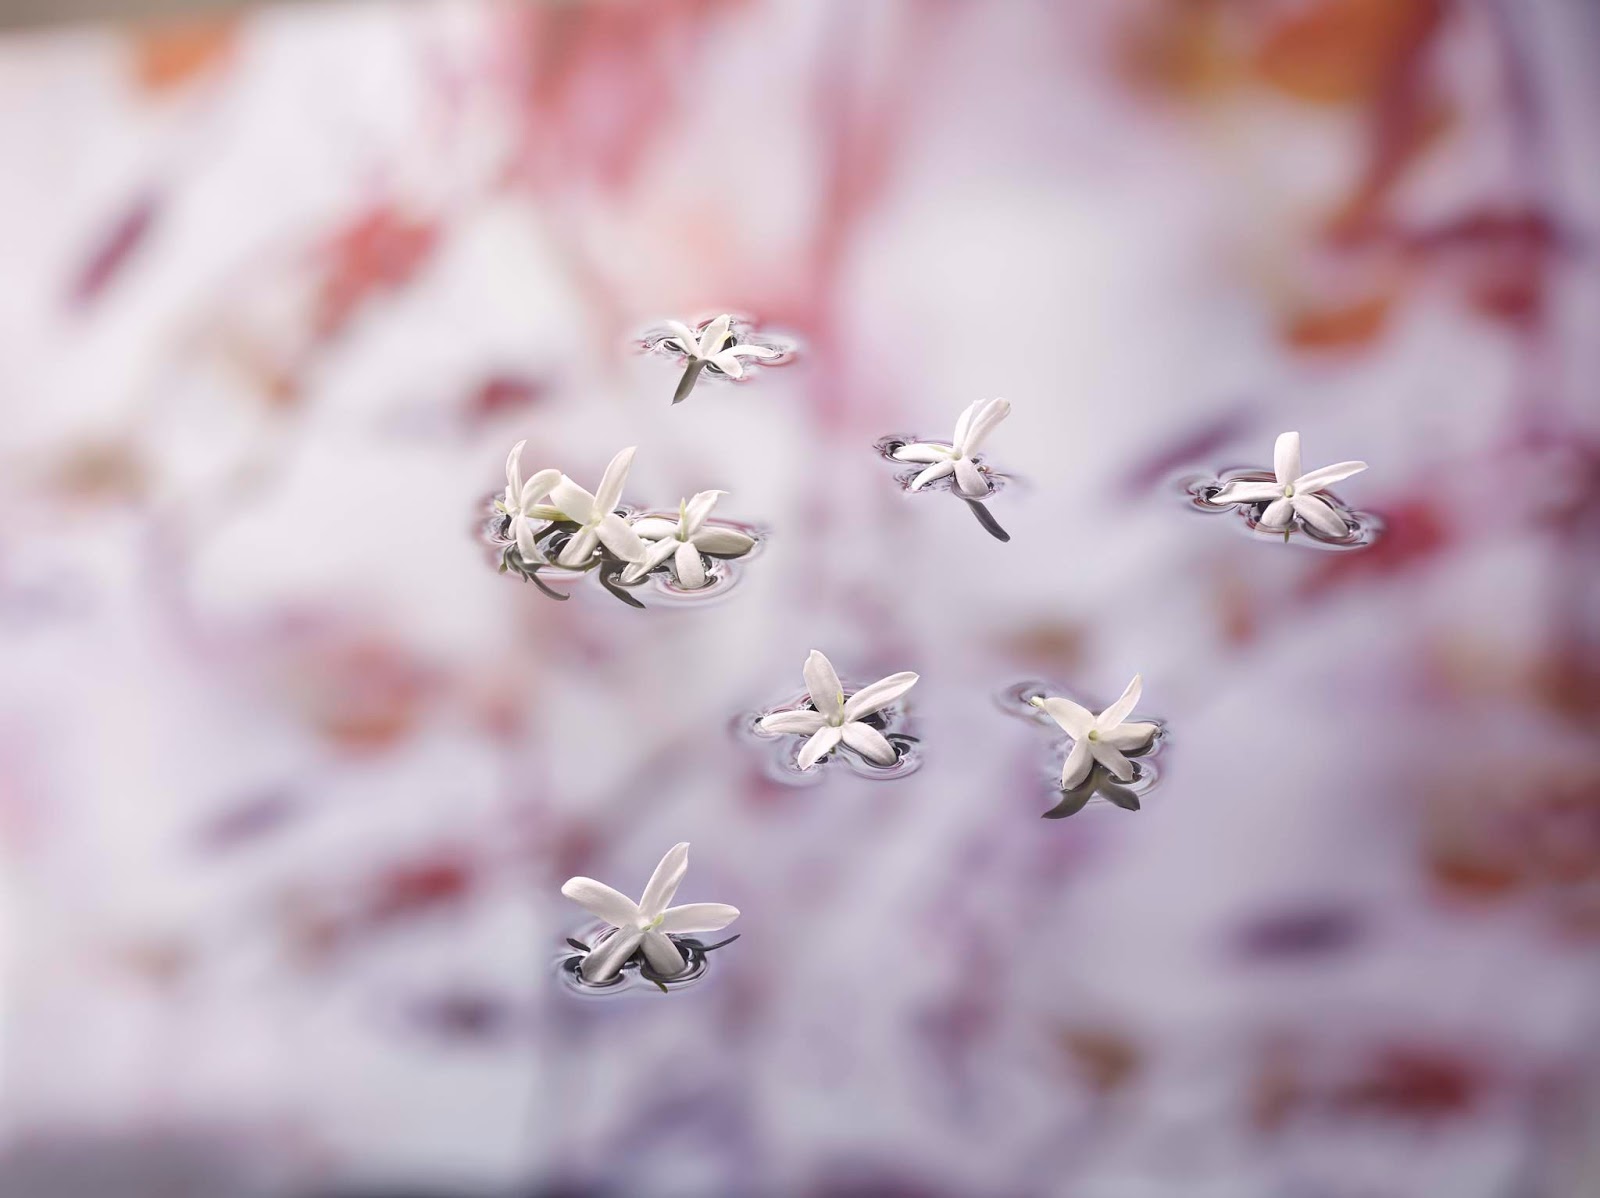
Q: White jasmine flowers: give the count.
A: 9